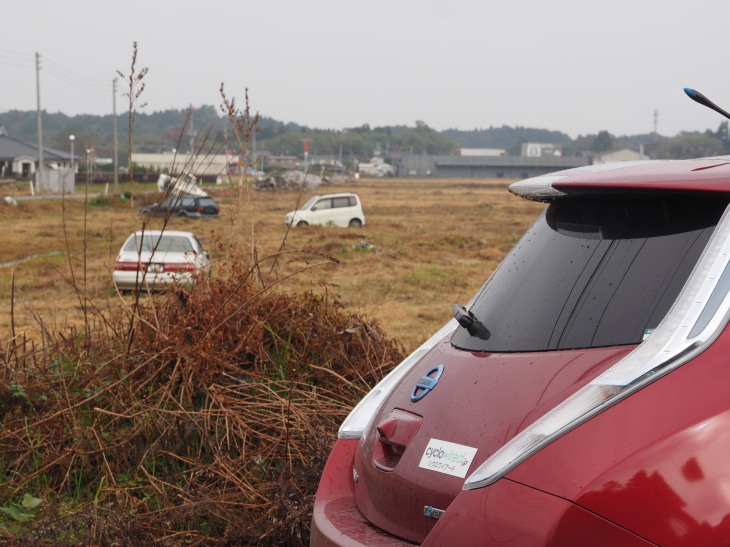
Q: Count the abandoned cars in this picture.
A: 3